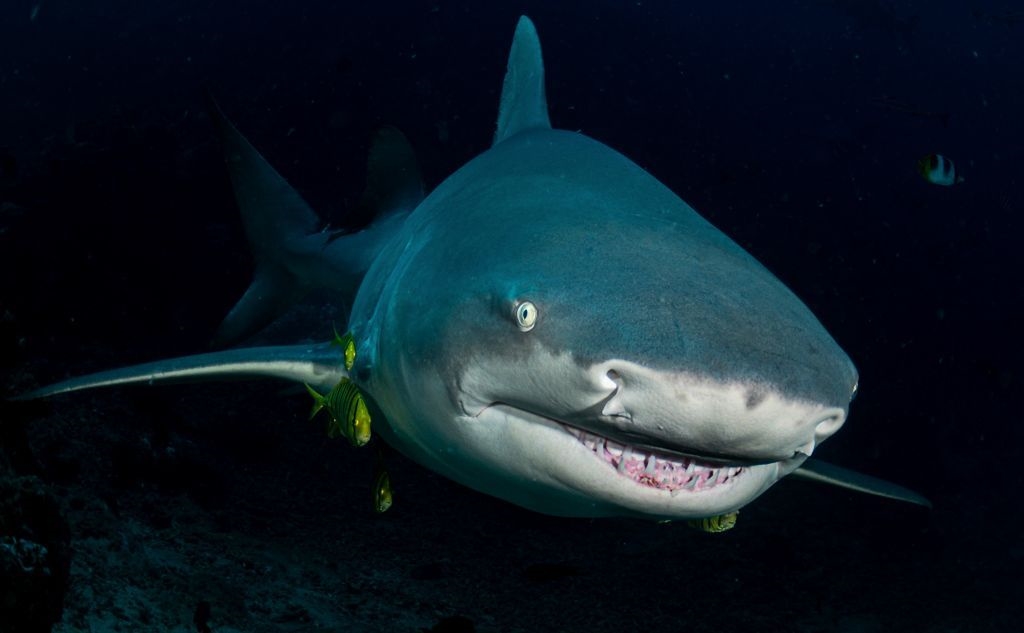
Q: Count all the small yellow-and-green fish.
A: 4